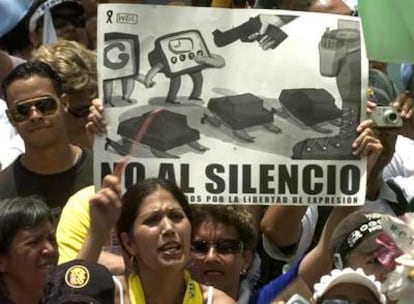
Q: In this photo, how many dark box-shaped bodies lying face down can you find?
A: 3